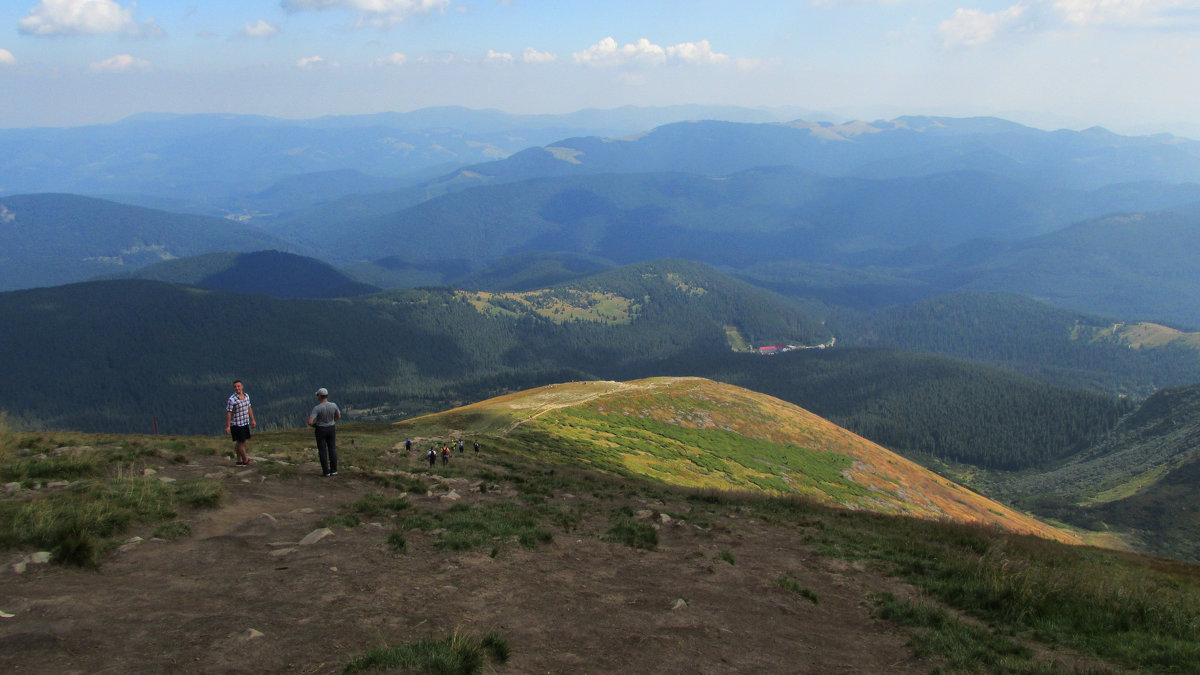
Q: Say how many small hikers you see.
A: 6